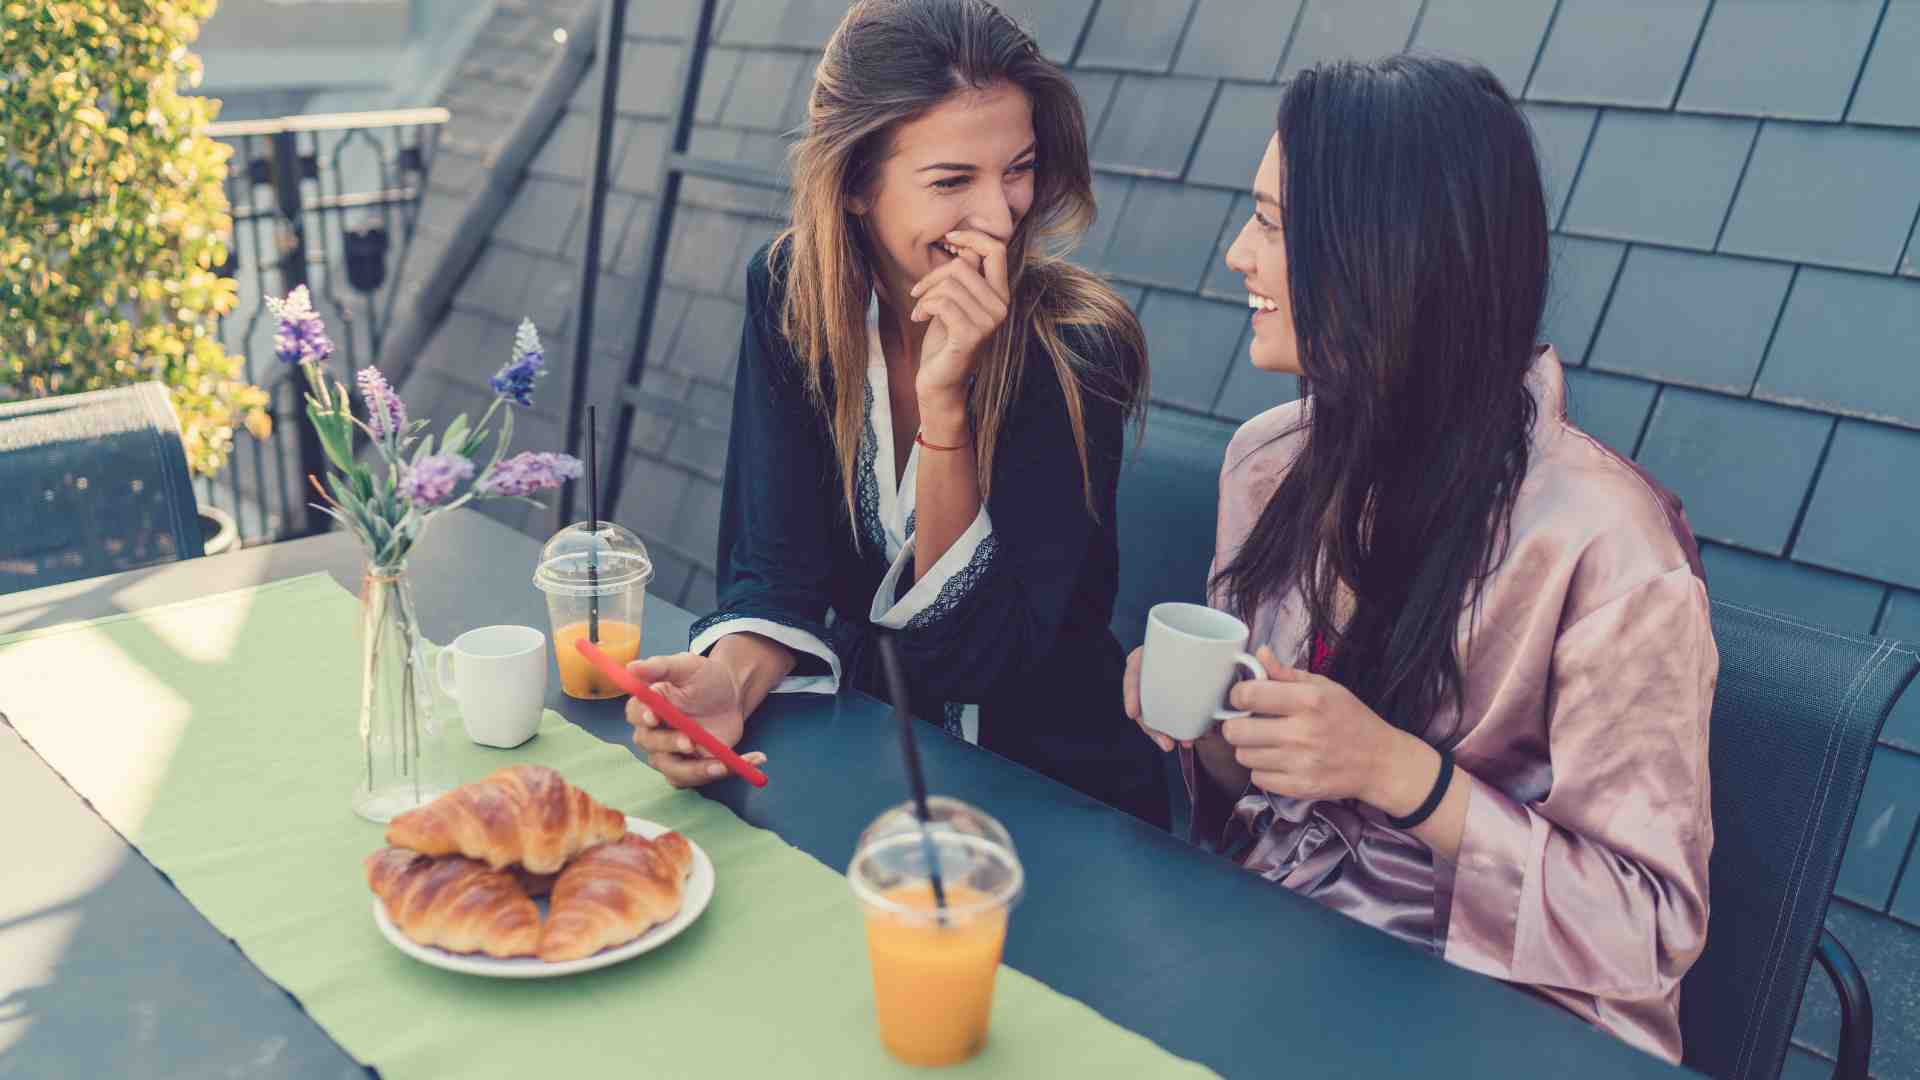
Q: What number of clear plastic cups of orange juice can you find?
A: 2